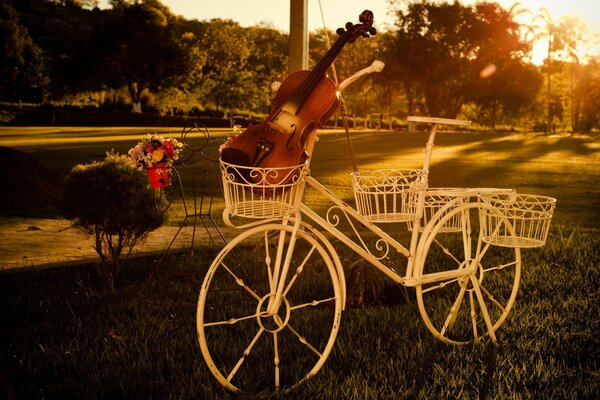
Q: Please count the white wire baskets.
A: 4